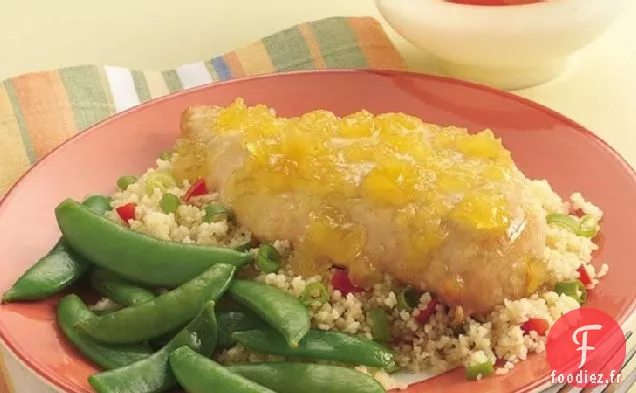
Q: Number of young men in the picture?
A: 0